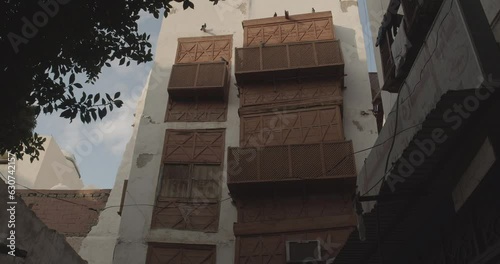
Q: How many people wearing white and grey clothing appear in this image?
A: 0